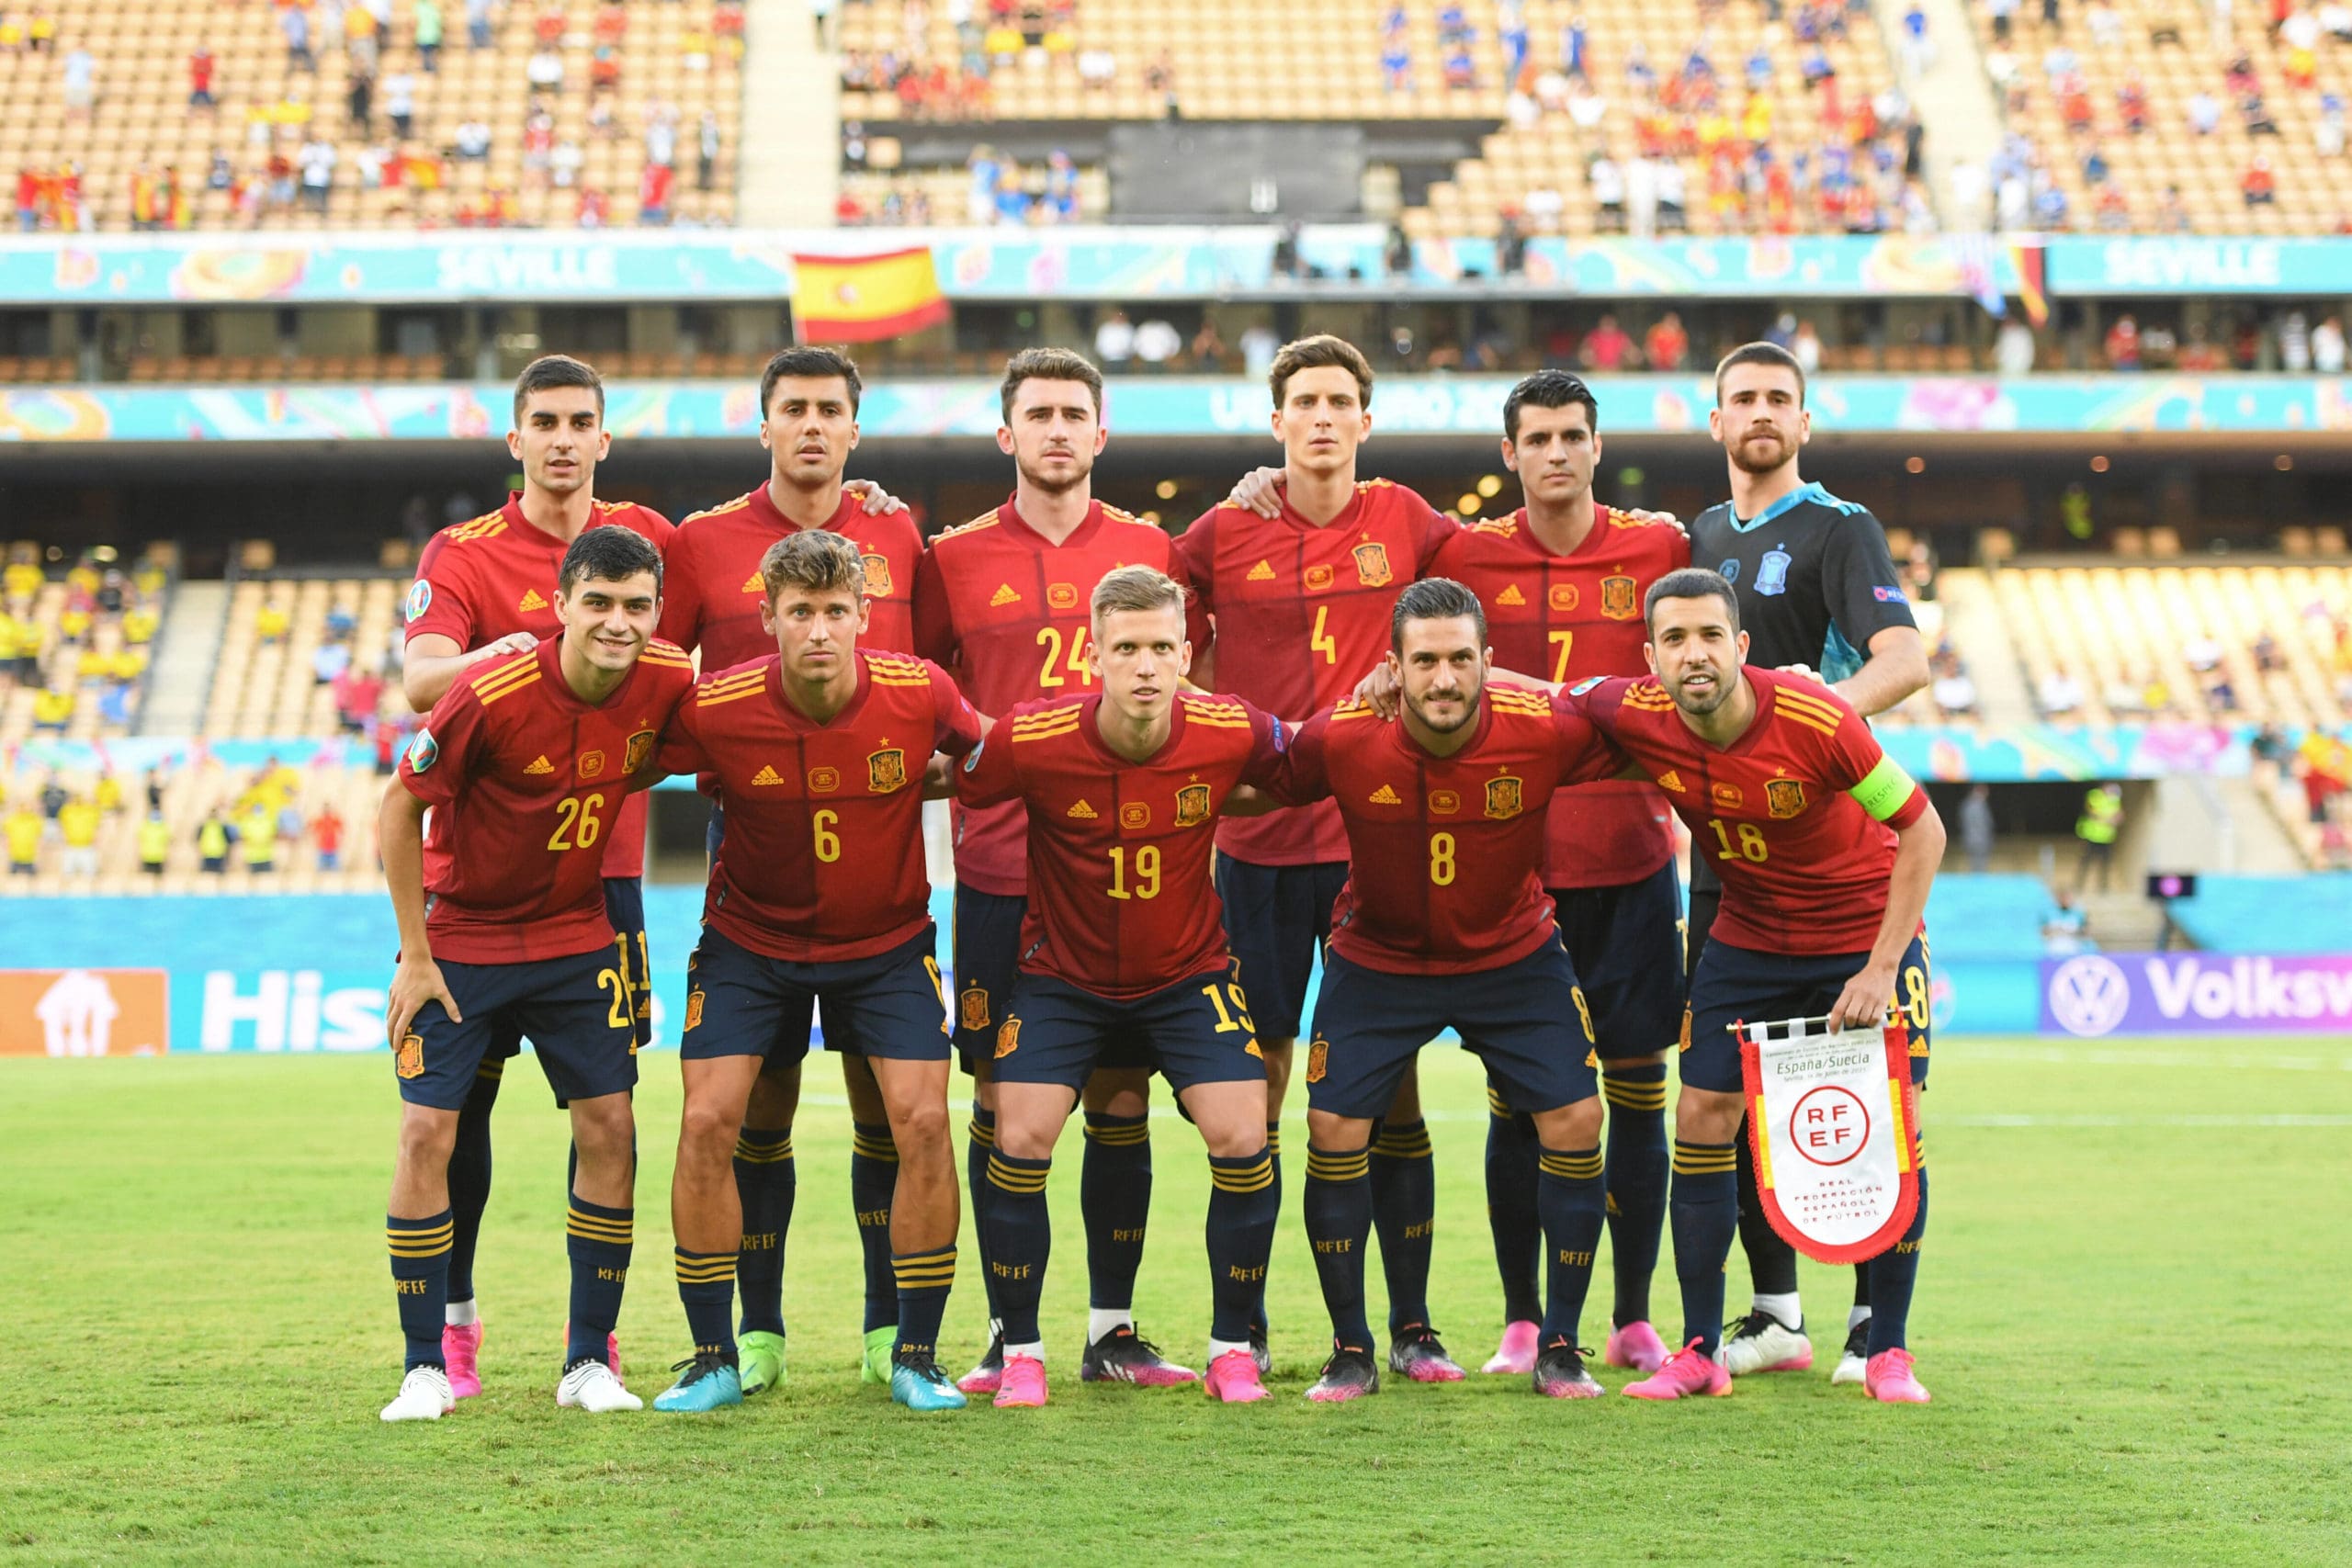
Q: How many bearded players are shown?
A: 4